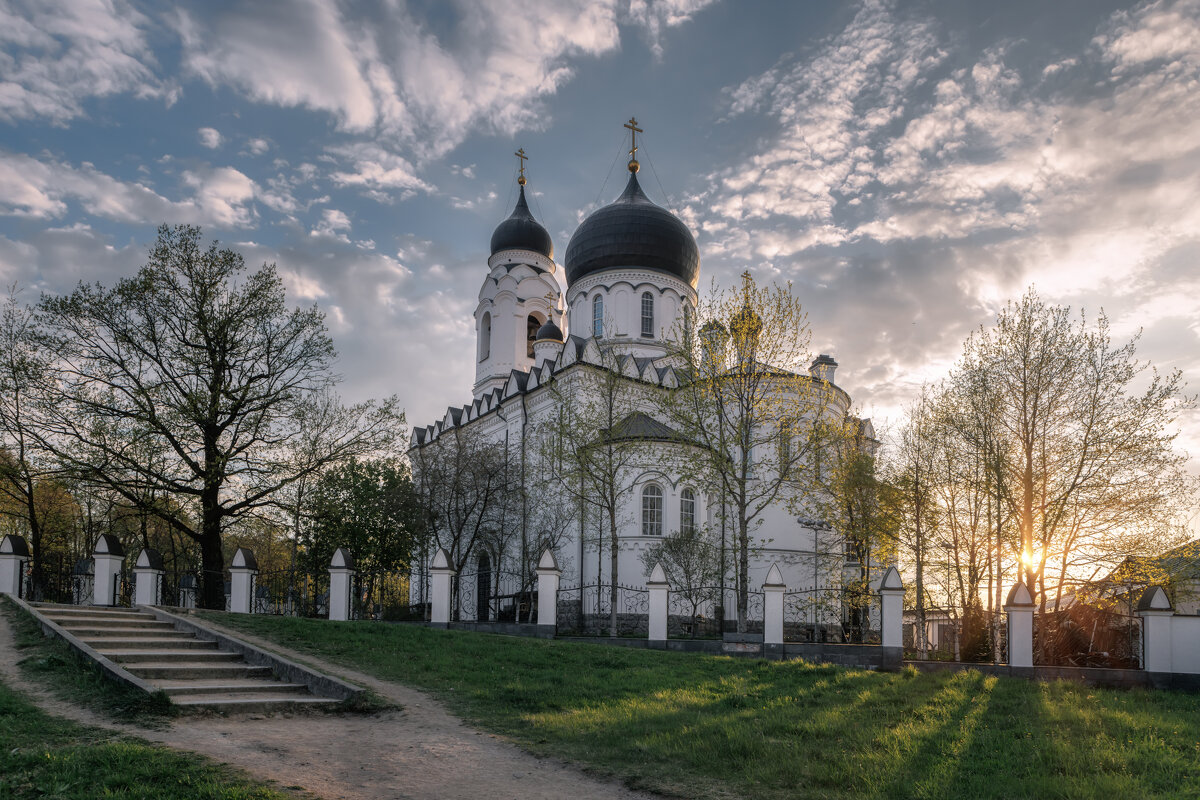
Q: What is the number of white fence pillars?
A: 12